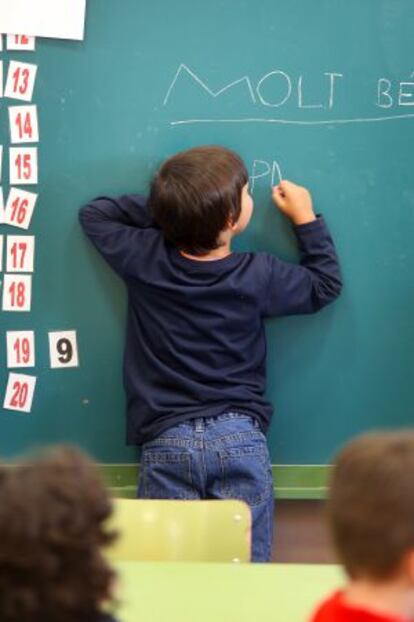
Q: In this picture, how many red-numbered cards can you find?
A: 9